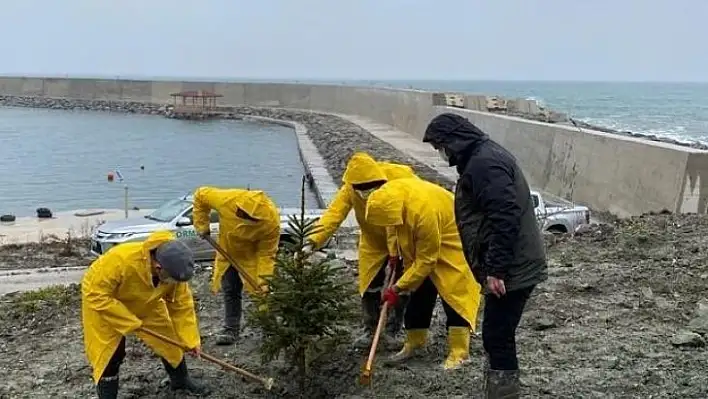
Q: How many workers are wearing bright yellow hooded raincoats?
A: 4